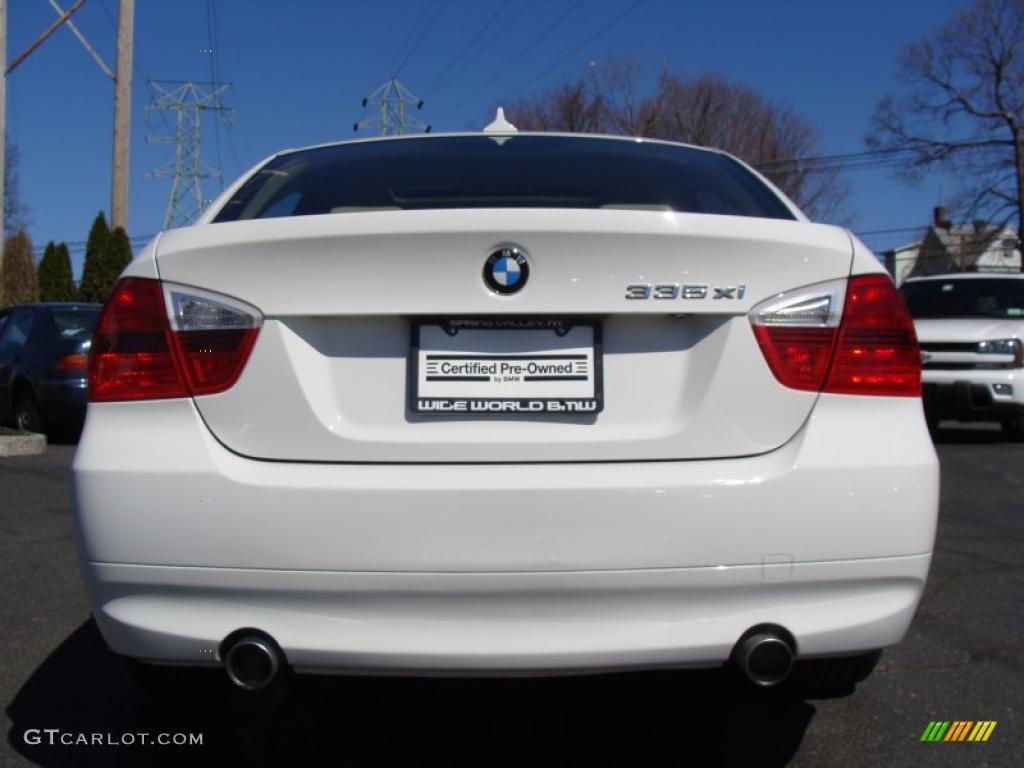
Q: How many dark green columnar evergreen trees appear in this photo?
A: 4